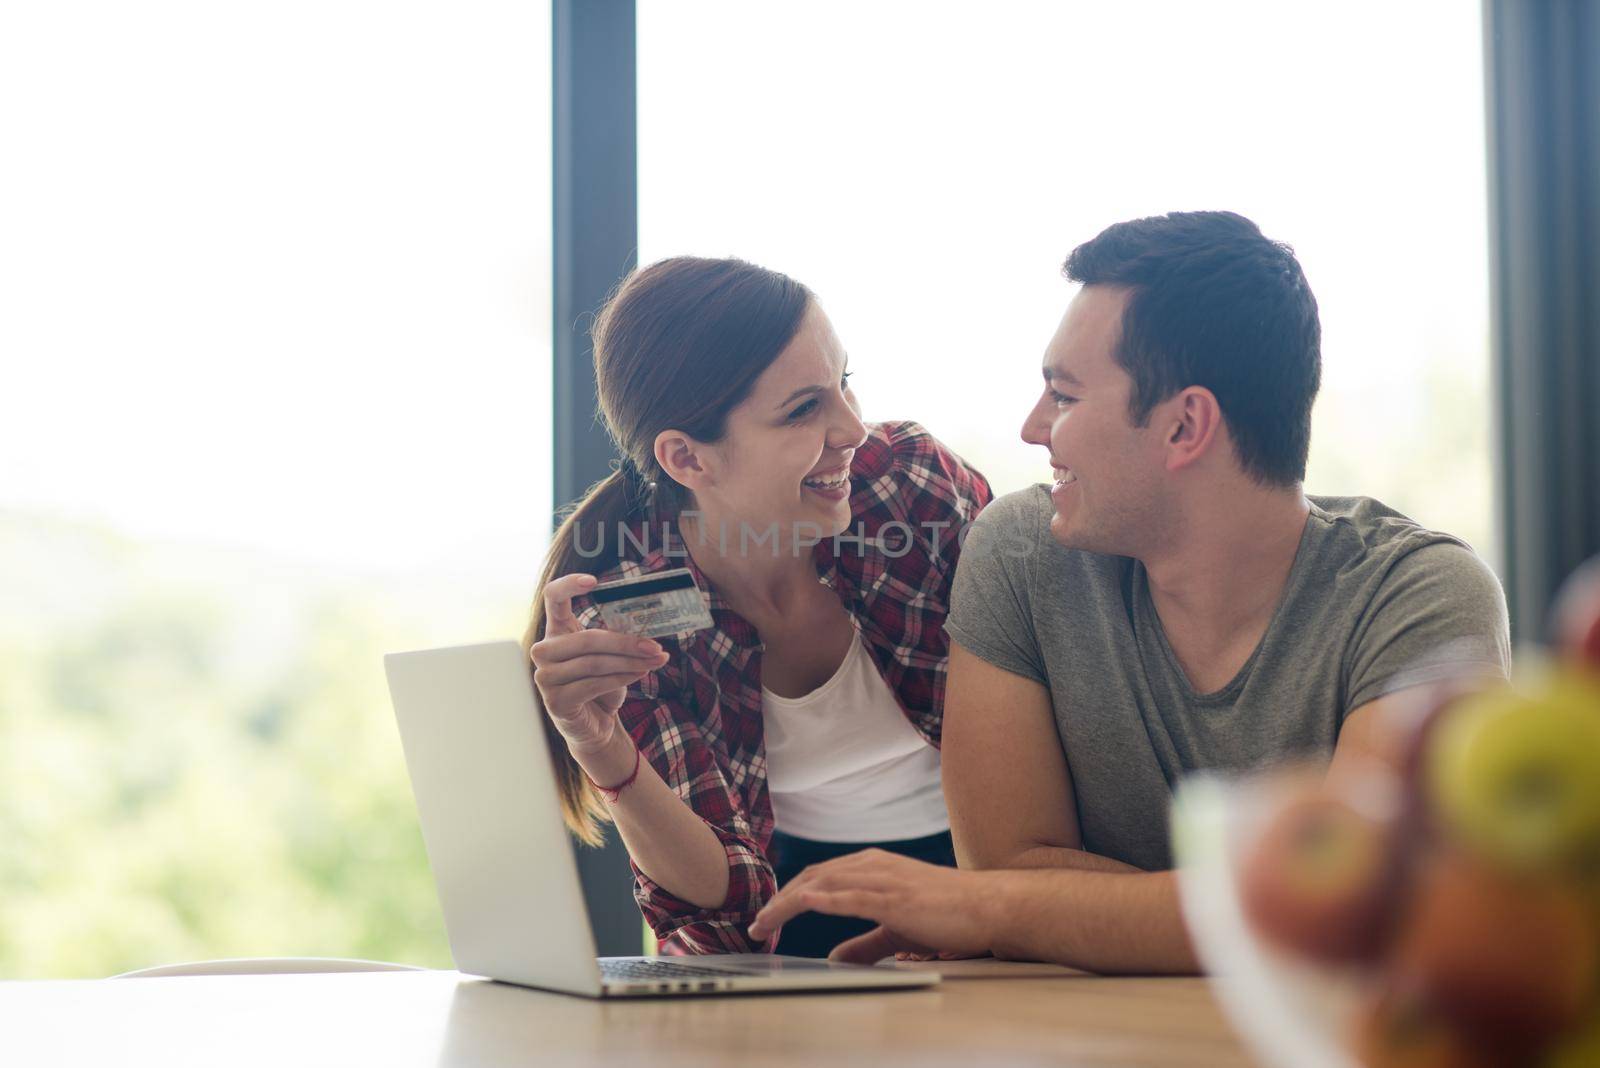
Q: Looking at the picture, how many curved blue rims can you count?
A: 0